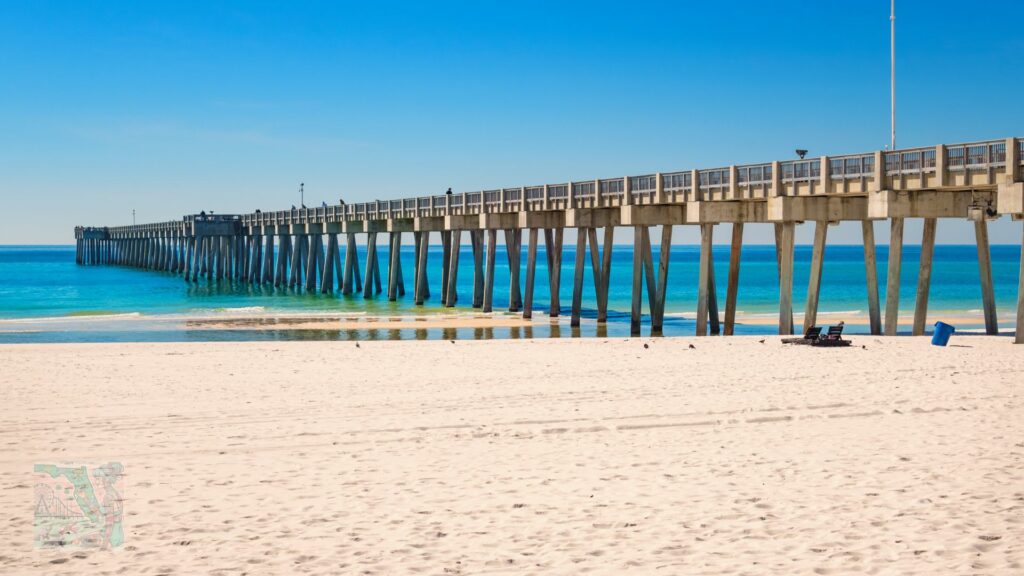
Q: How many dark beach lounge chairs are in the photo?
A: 2